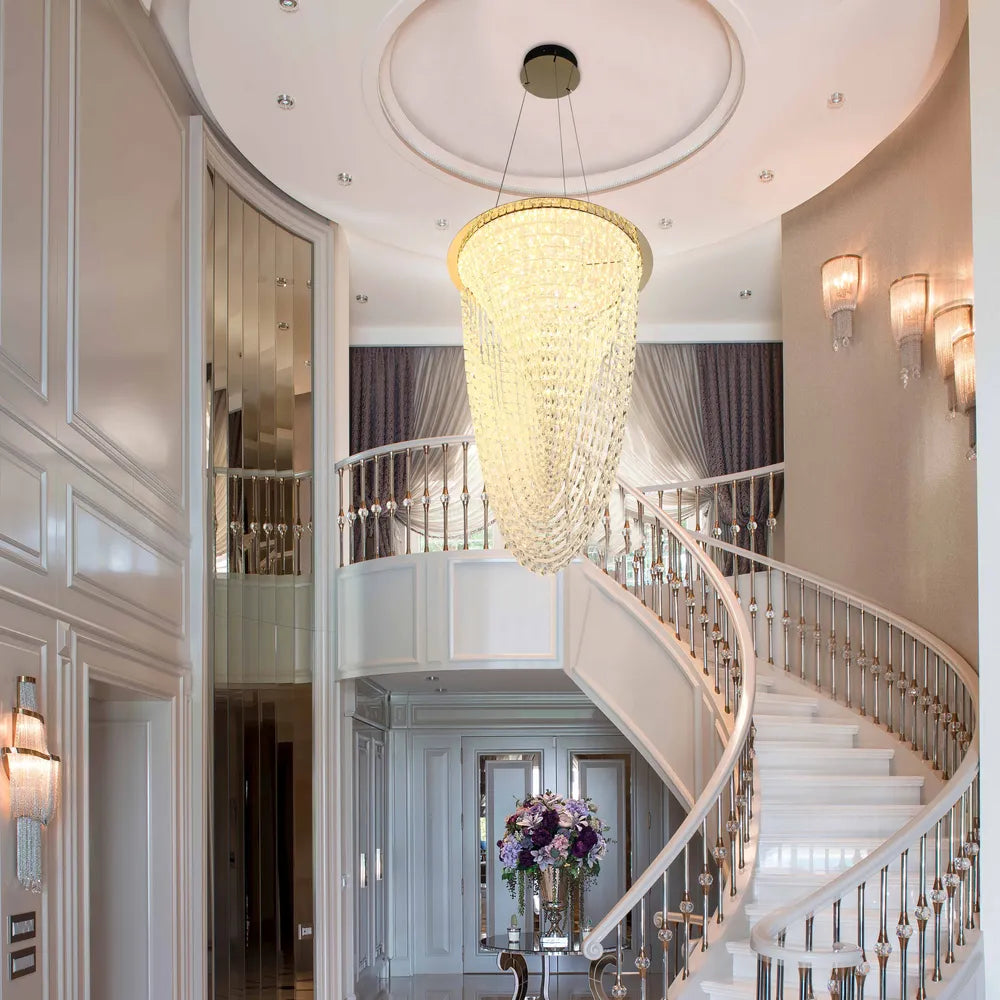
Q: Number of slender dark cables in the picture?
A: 3